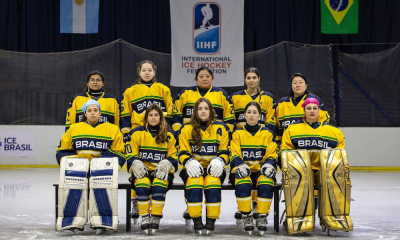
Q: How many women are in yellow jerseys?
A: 10